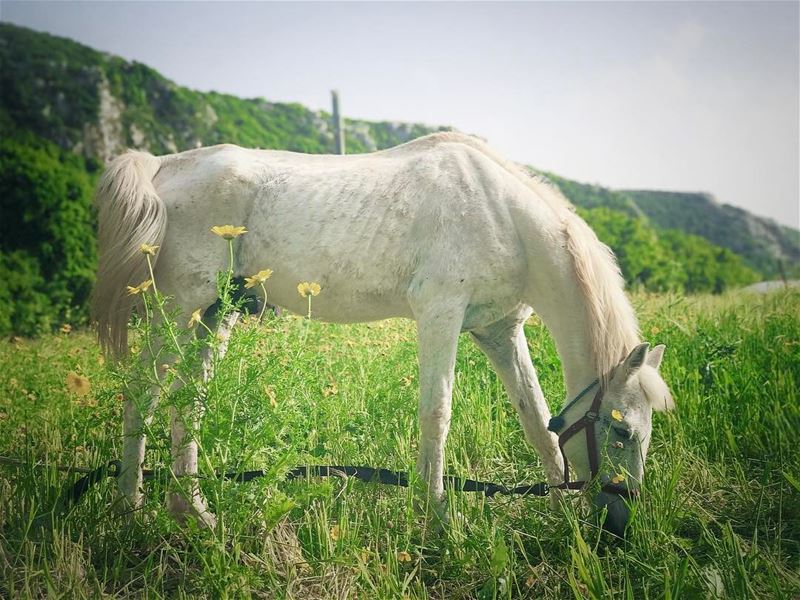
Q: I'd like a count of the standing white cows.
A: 0